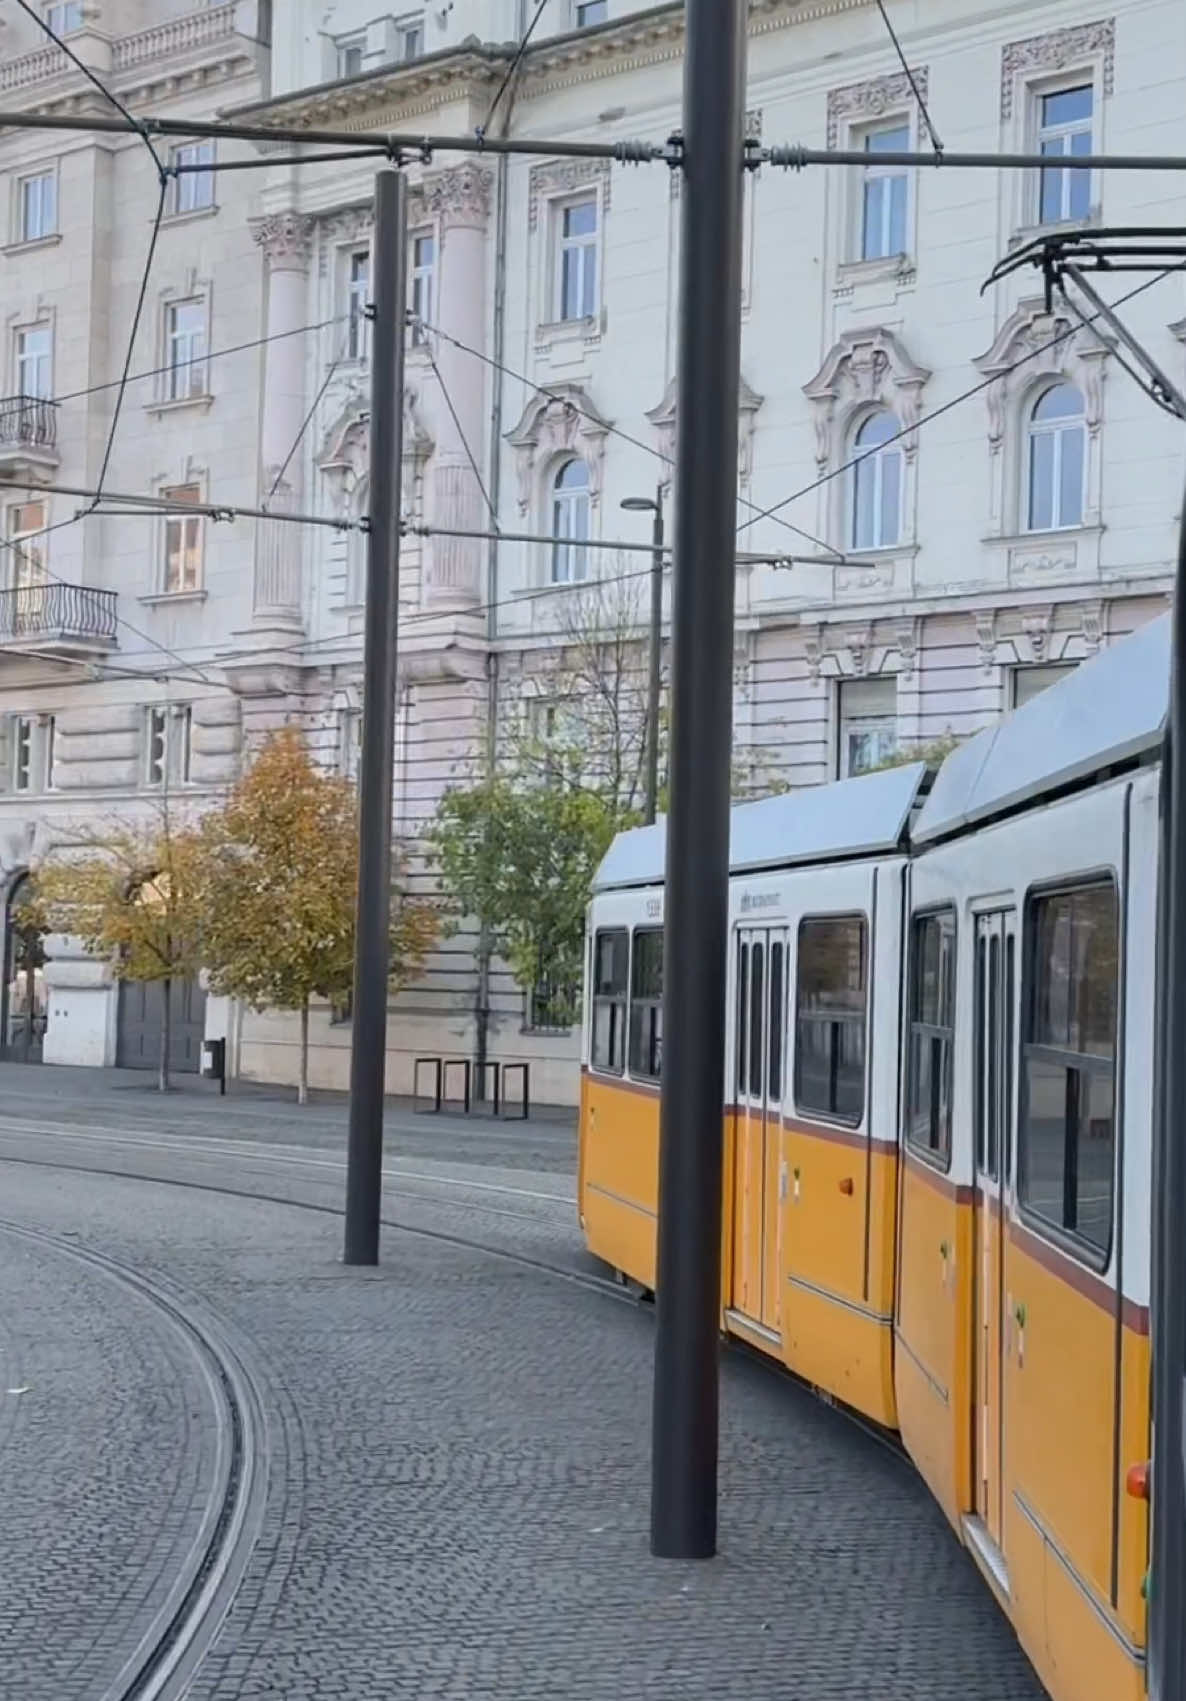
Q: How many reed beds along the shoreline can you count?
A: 0